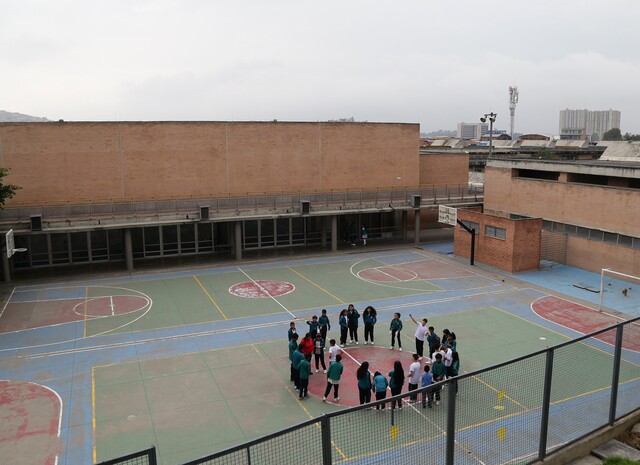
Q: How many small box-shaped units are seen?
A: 4